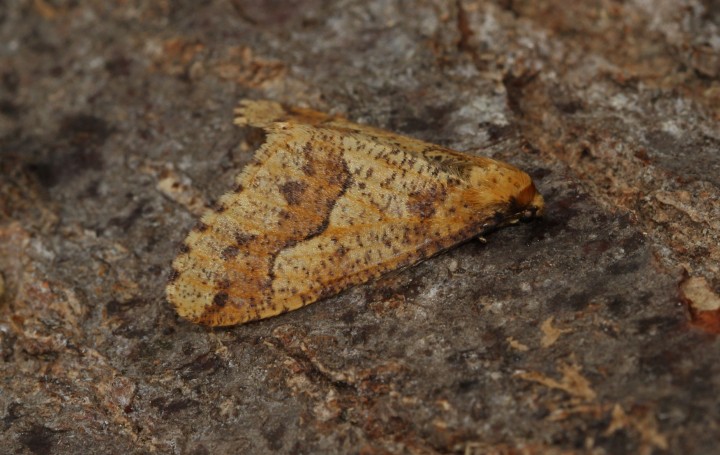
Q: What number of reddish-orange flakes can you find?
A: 1